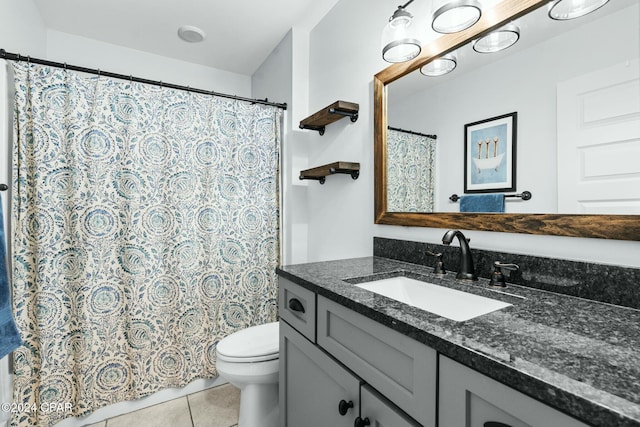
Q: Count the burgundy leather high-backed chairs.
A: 0